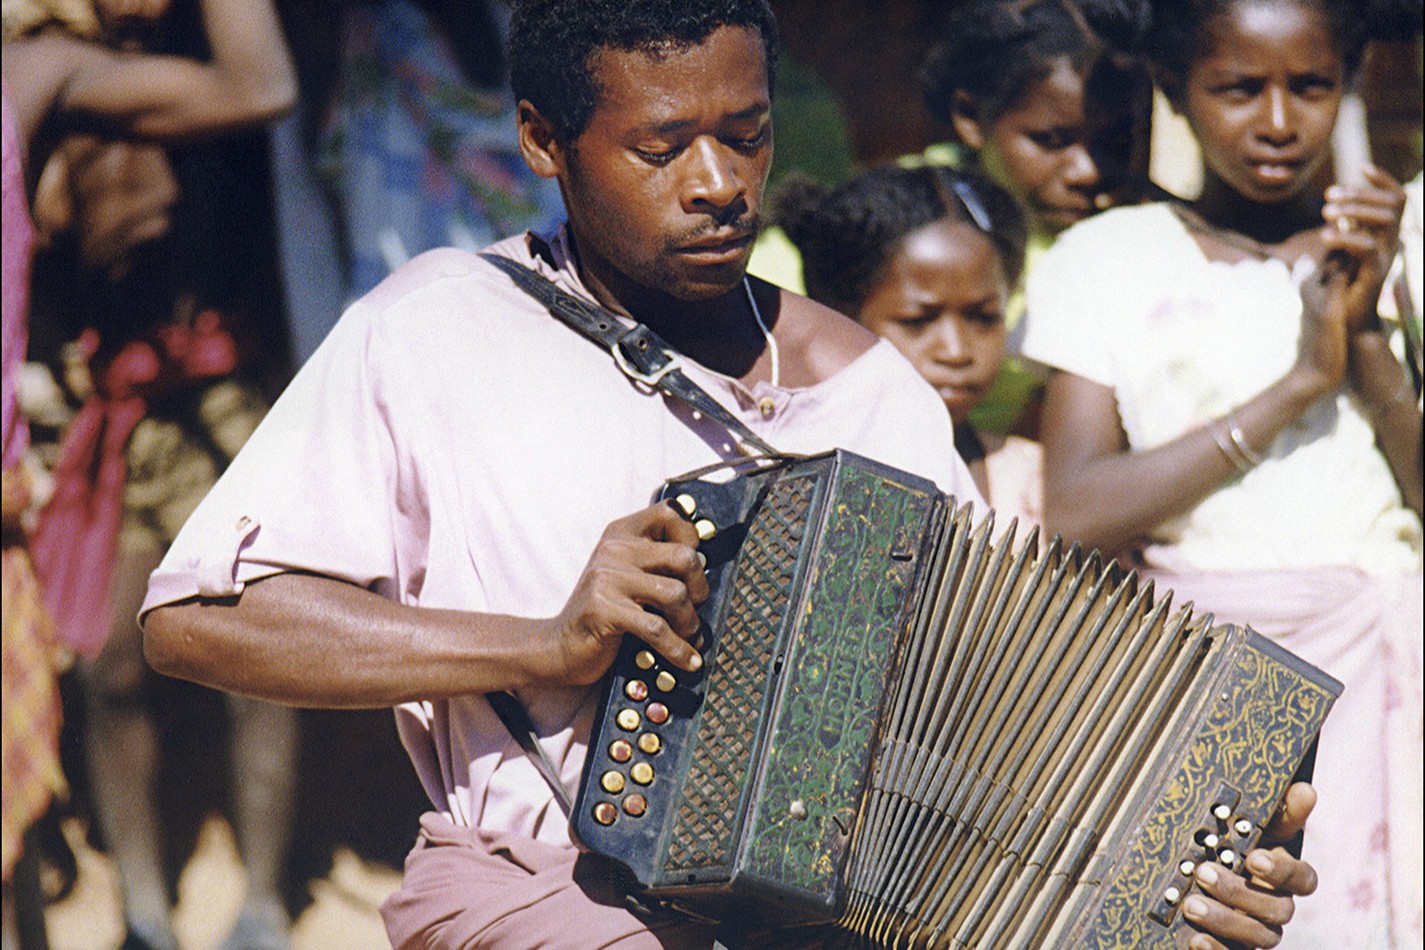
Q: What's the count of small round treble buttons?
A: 14